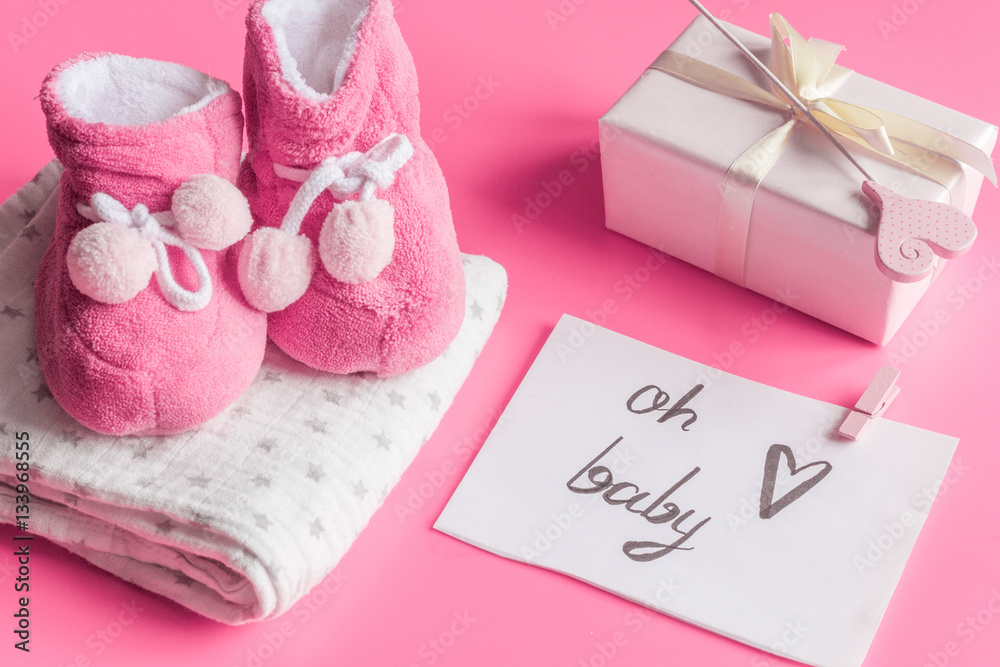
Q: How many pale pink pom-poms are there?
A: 4